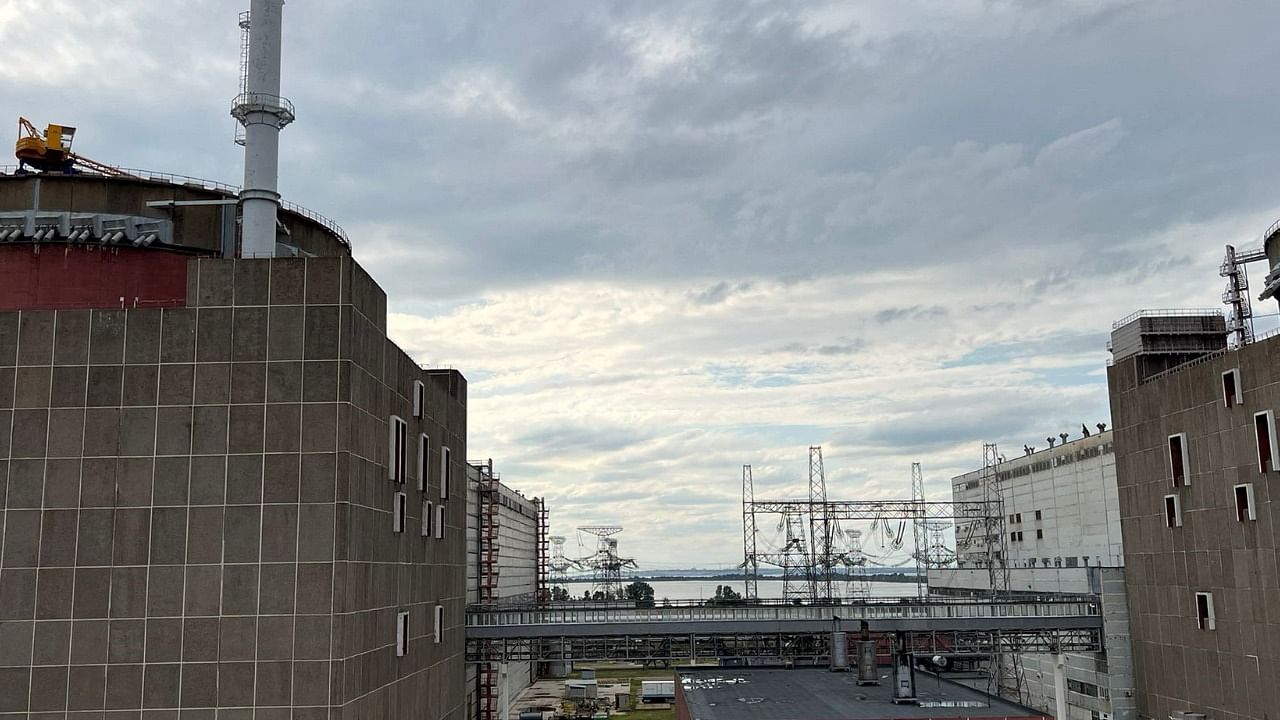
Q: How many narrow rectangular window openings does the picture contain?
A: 15